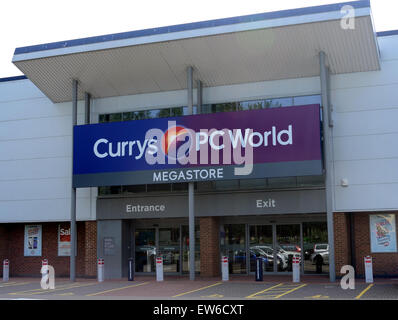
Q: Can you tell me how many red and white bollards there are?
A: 7